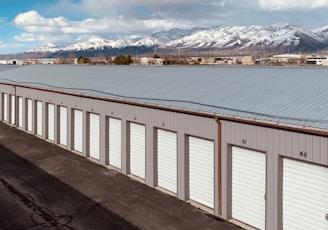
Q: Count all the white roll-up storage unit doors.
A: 15